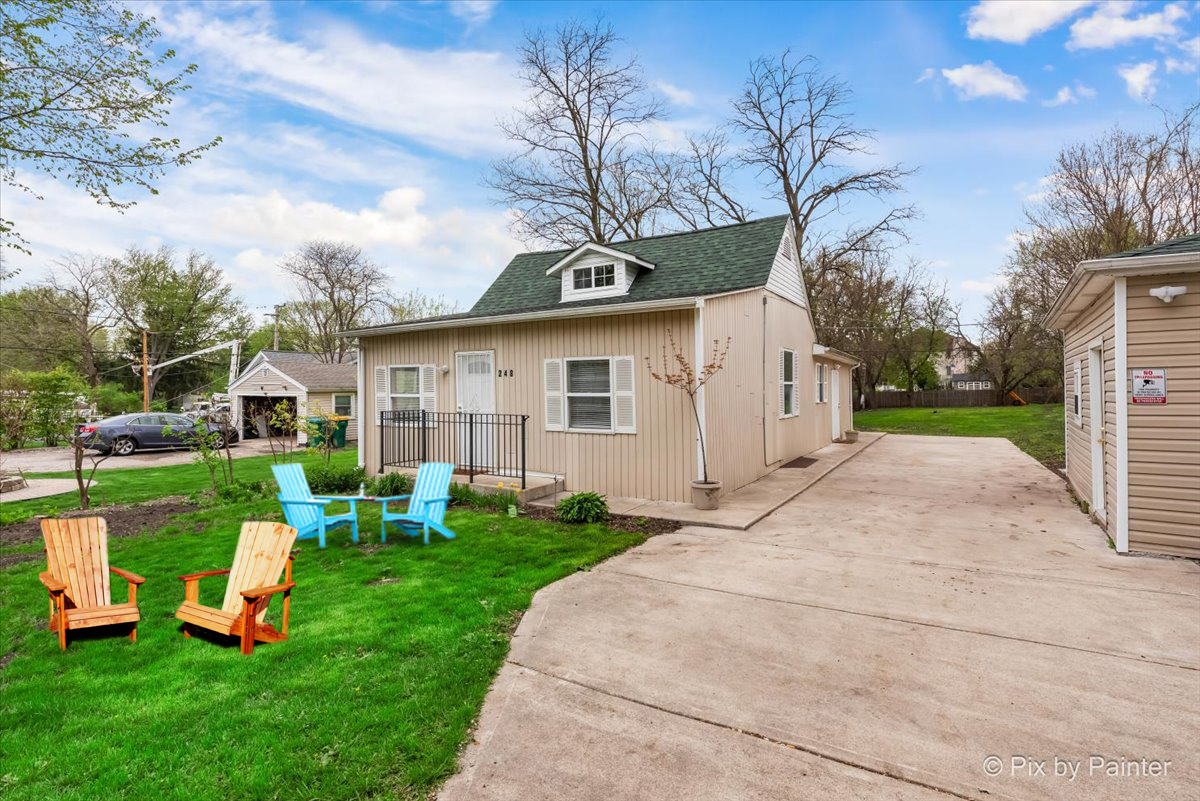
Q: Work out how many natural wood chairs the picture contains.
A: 2